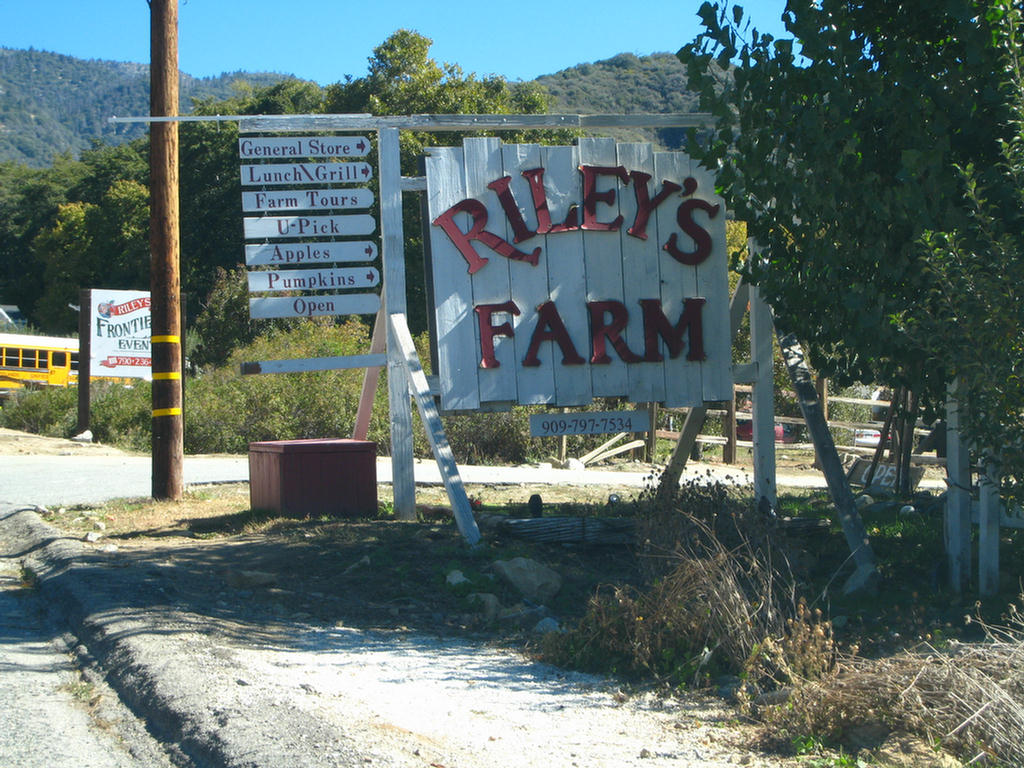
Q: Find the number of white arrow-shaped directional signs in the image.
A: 7